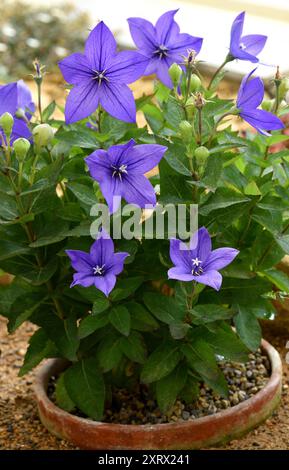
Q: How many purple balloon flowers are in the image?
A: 8